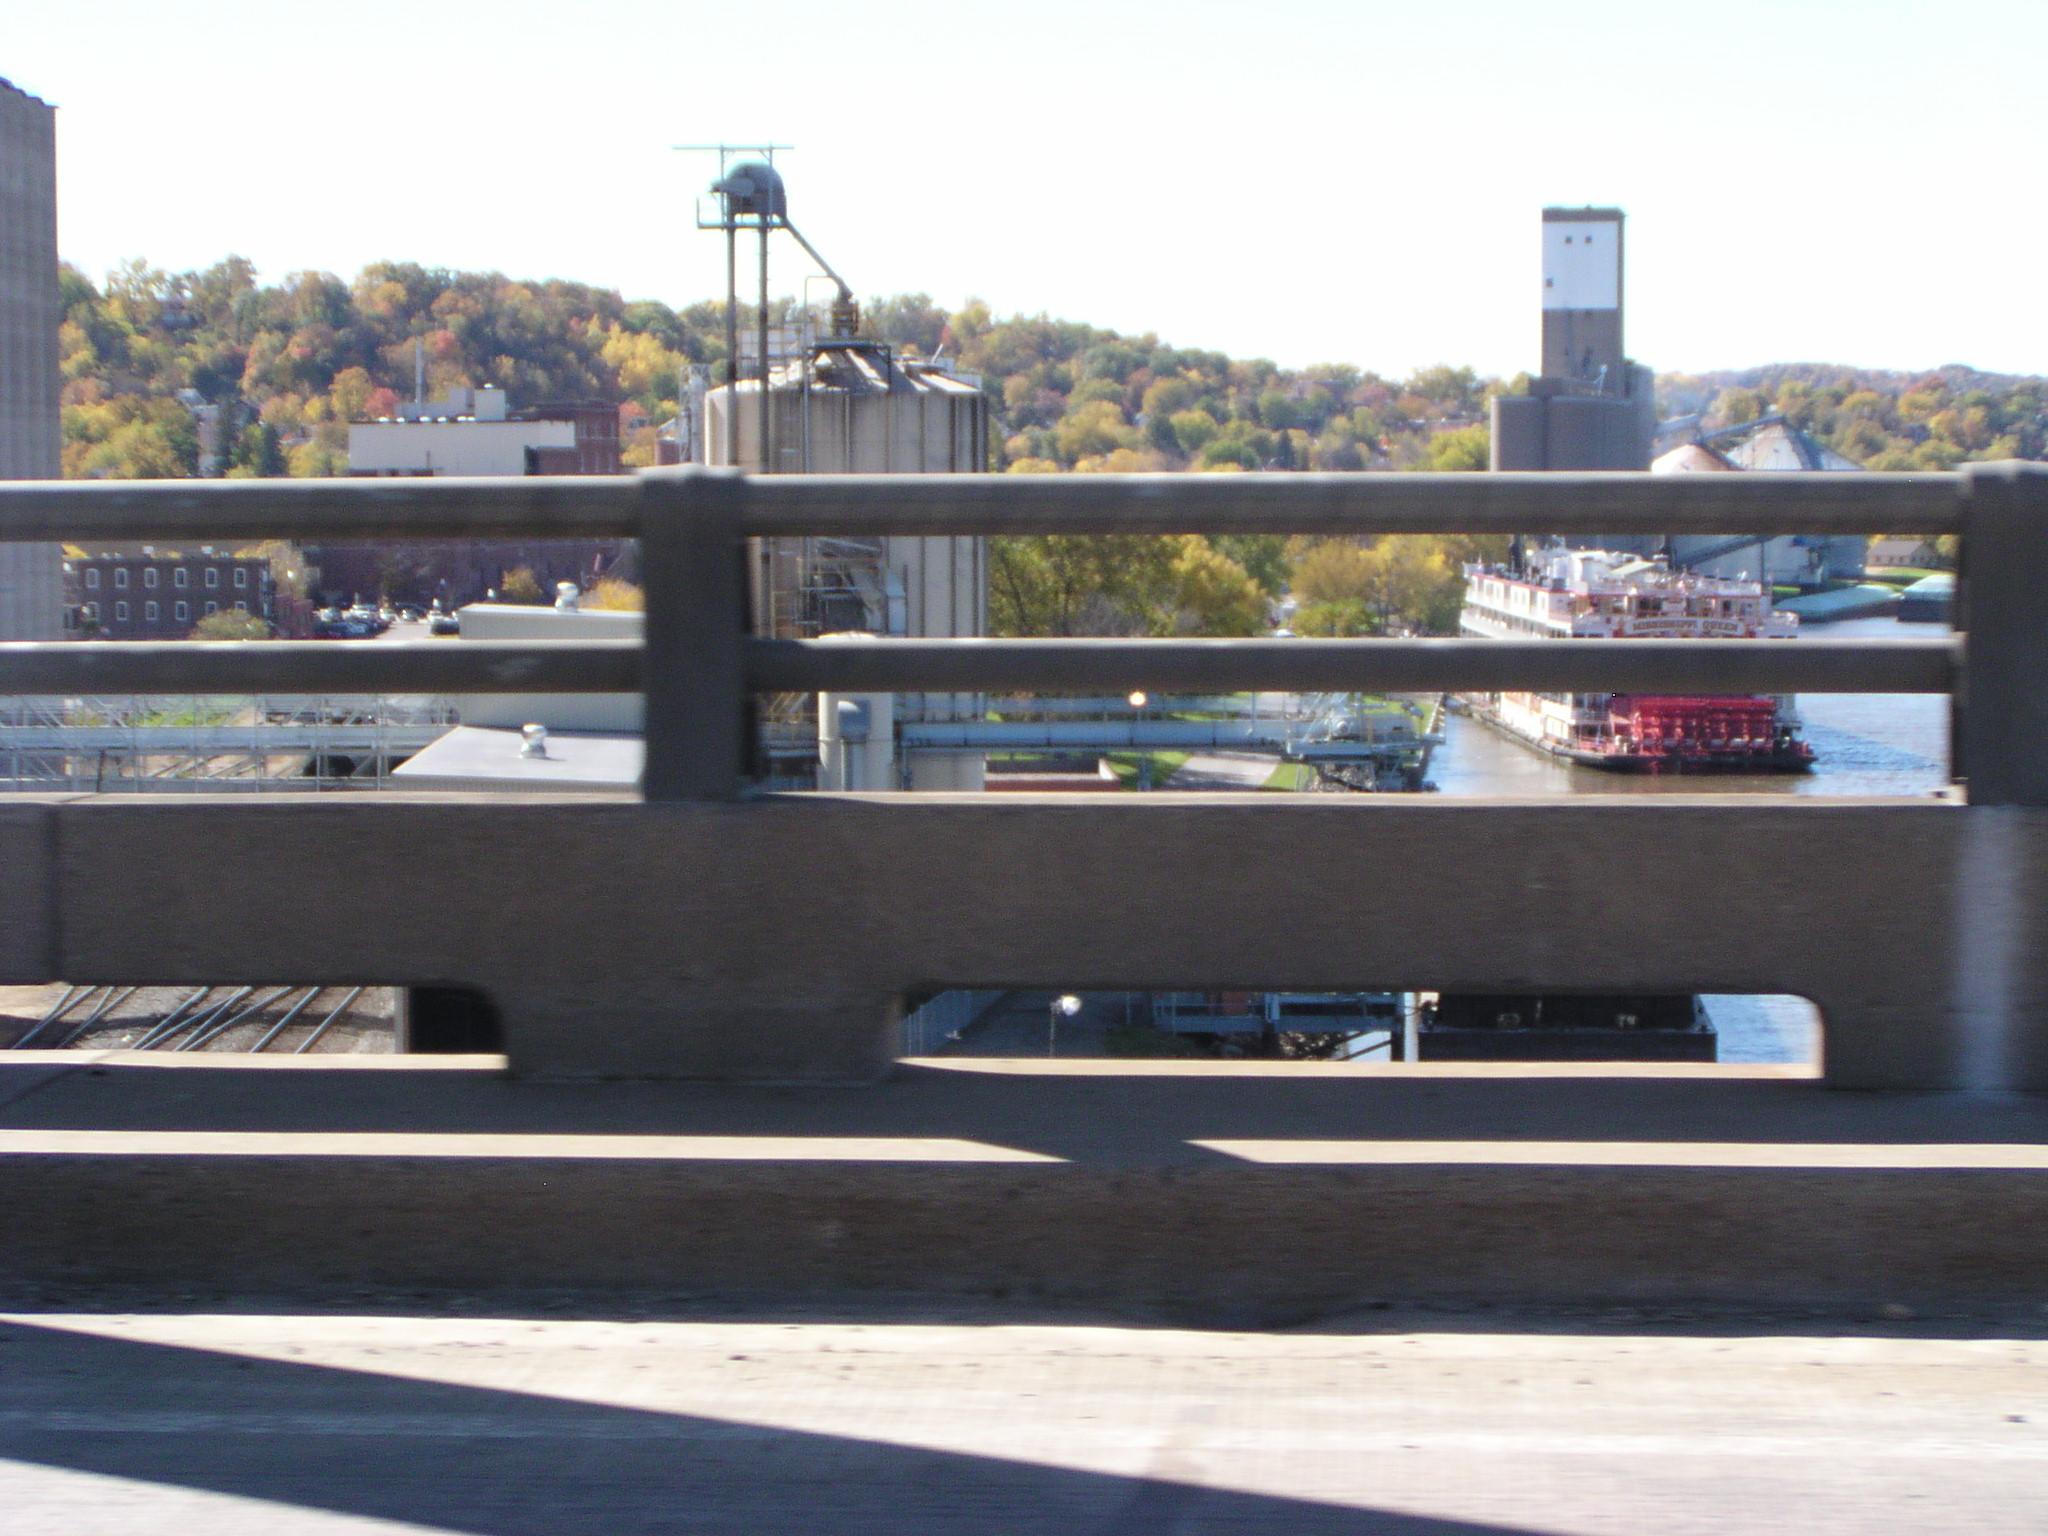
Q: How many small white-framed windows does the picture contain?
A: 12